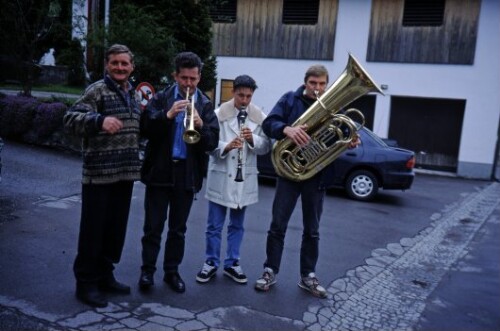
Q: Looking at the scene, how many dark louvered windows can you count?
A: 3